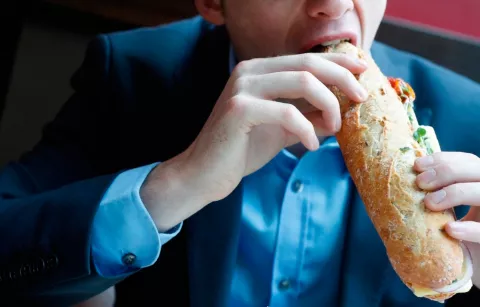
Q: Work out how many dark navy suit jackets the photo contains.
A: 1